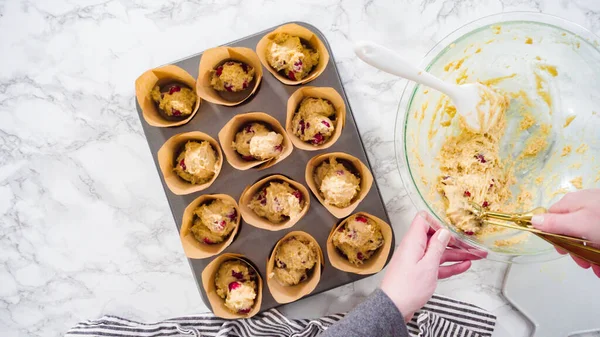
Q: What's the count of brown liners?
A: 12